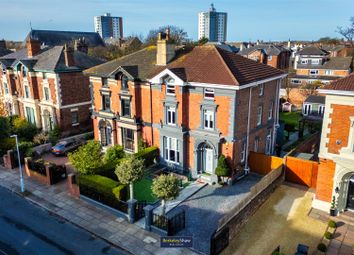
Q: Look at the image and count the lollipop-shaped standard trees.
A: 2